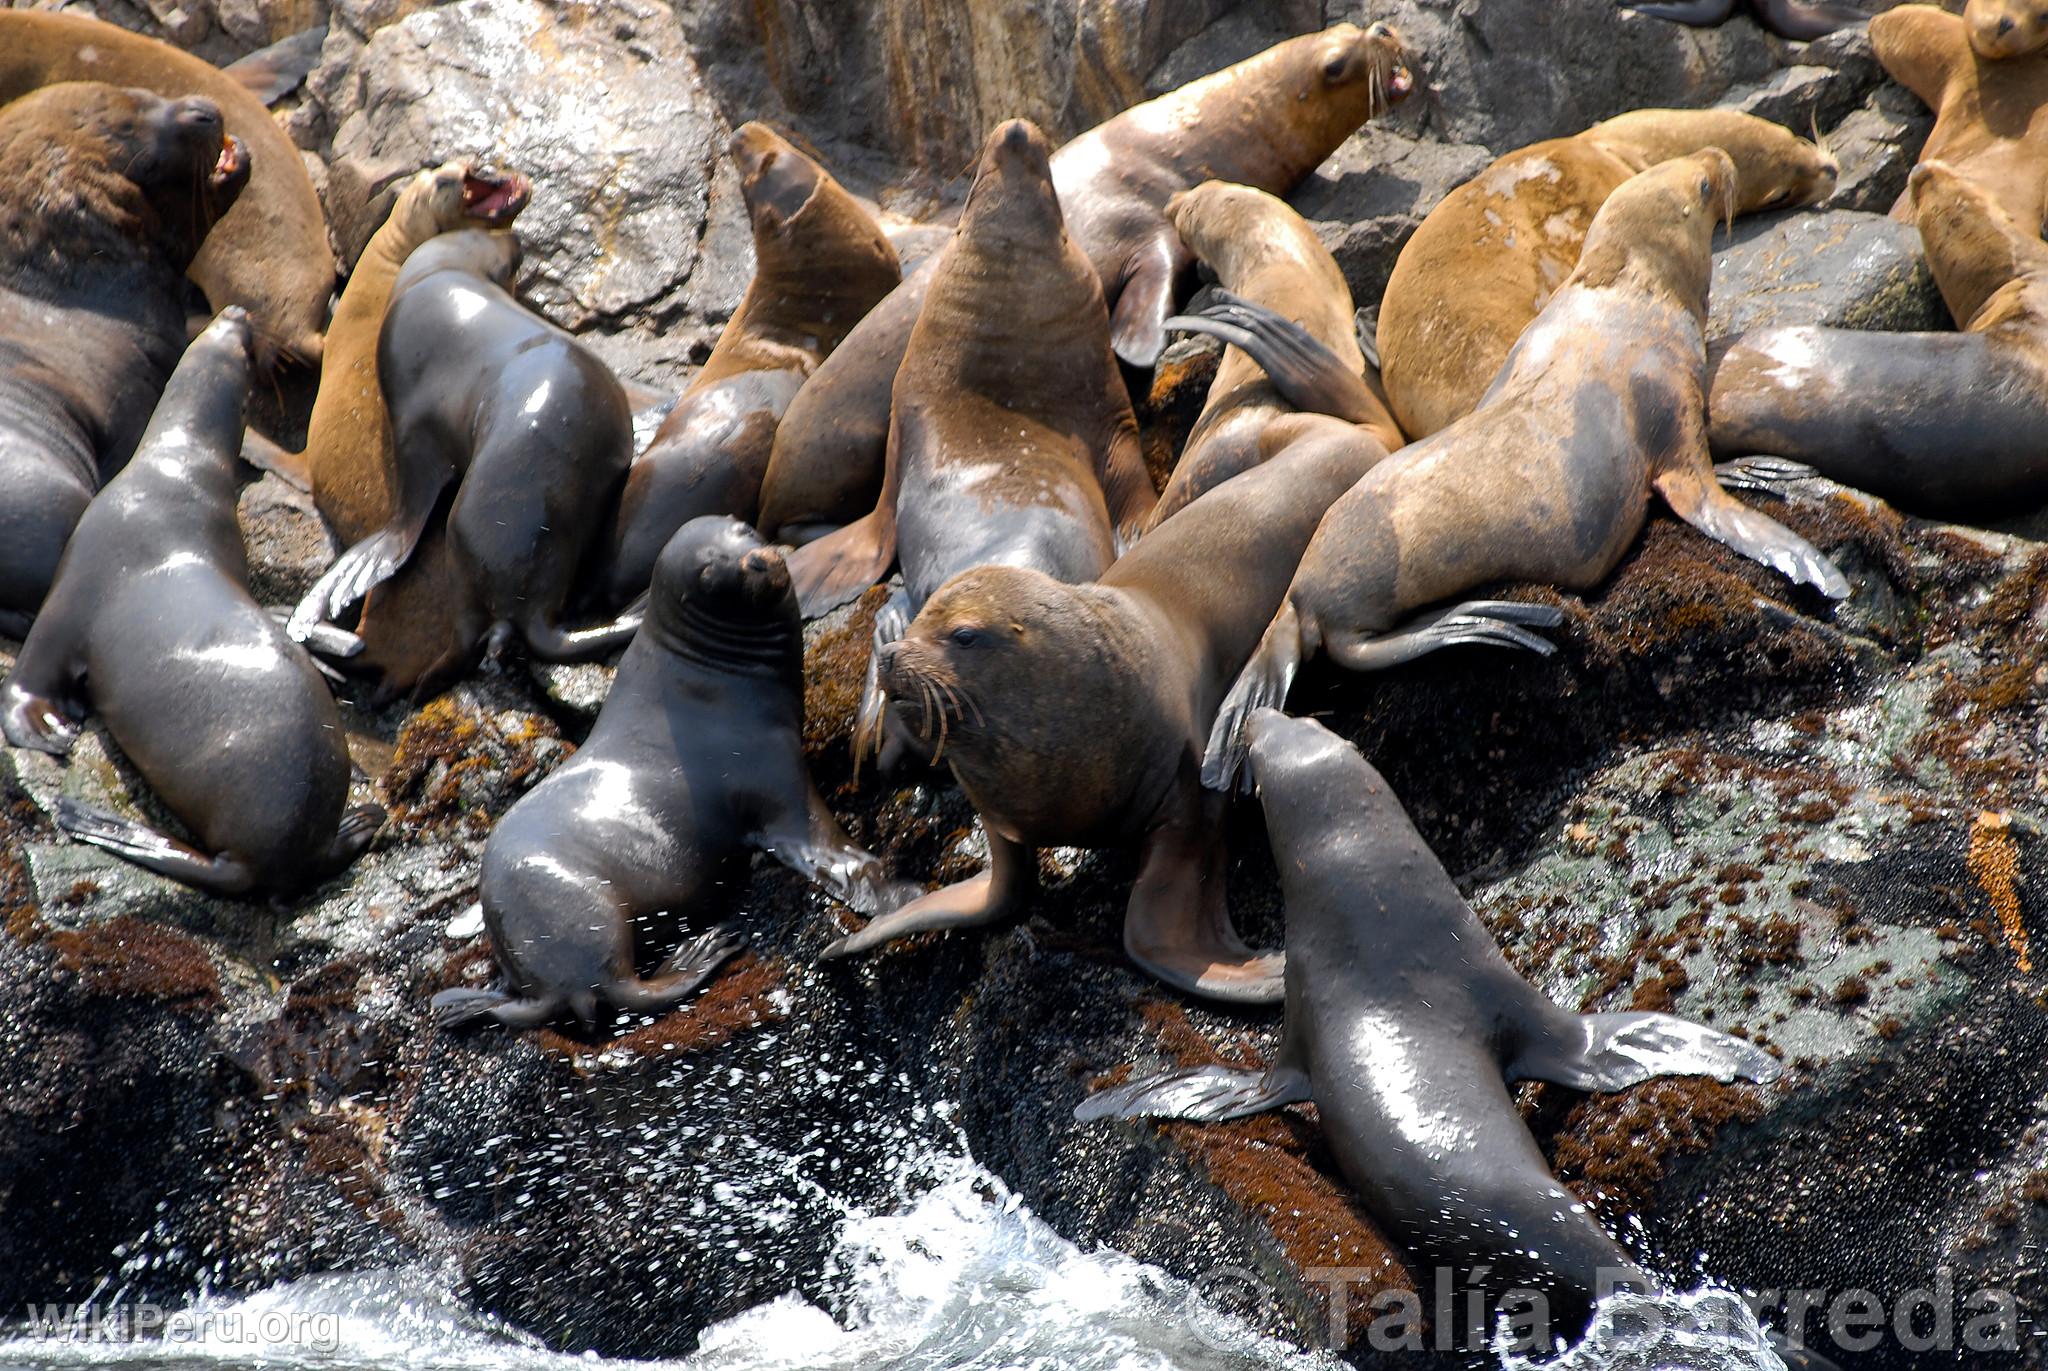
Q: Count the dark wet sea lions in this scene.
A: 4